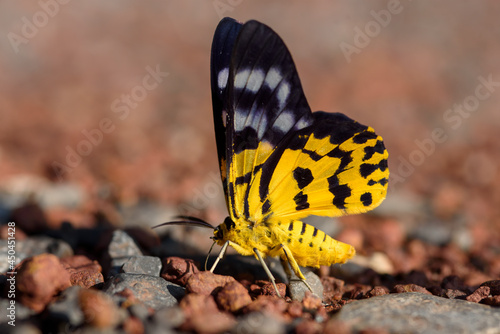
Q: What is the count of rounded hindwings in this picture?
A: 1